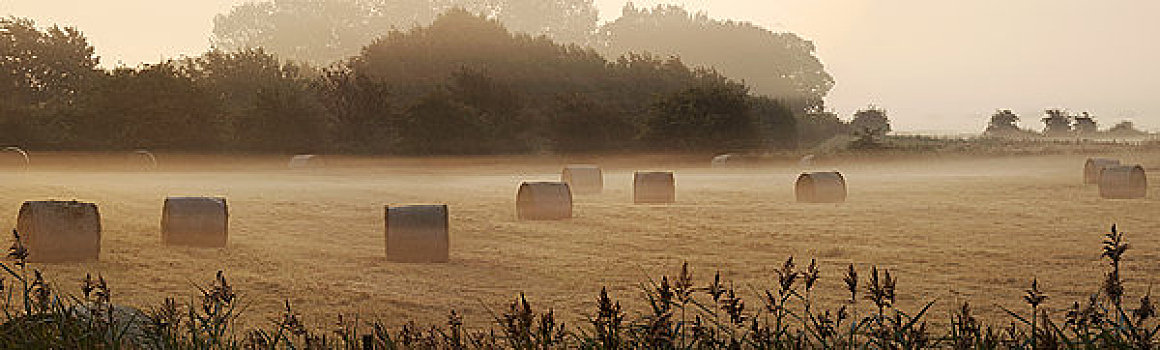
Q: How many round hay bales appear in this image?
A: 14